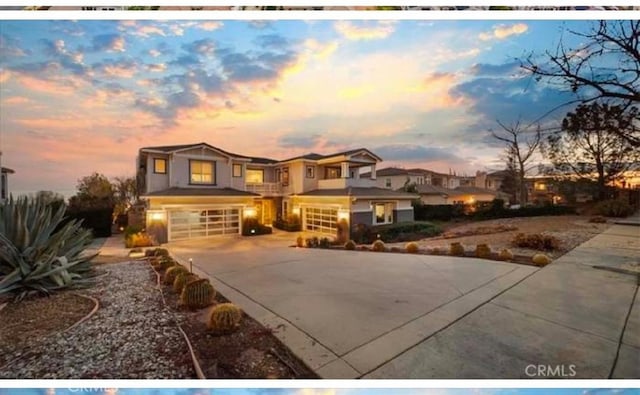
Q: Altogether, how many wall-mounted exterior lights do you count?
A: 4